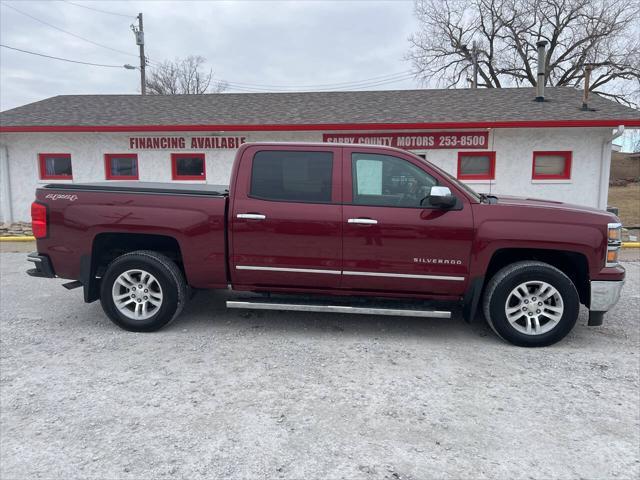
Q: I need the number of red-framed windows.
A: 5